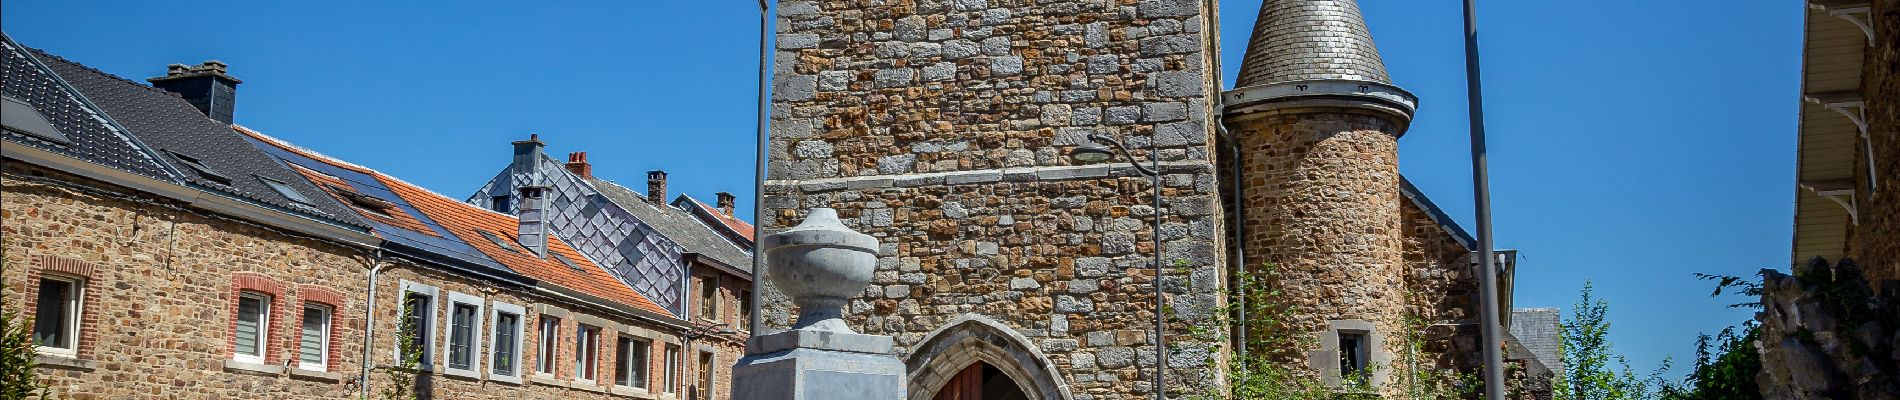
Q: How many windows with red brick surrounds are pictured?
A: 3